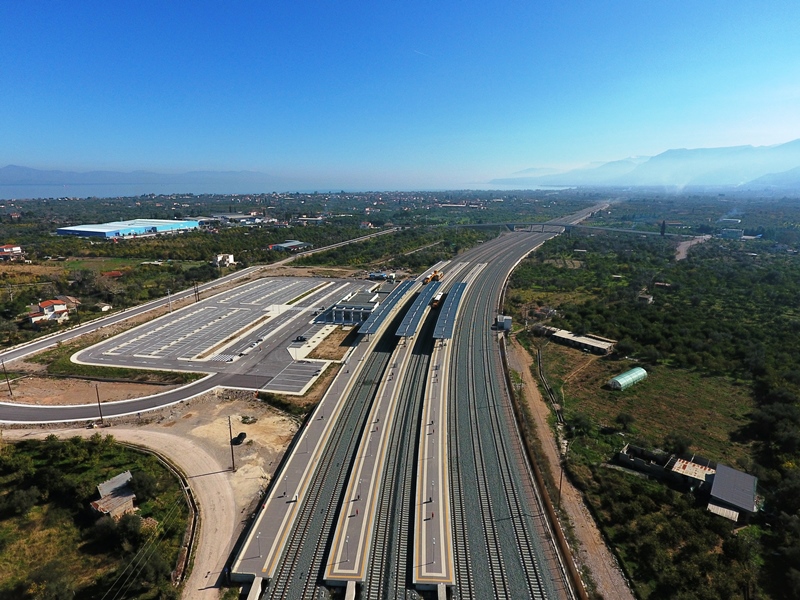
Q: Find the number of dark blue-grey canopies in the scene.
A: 3